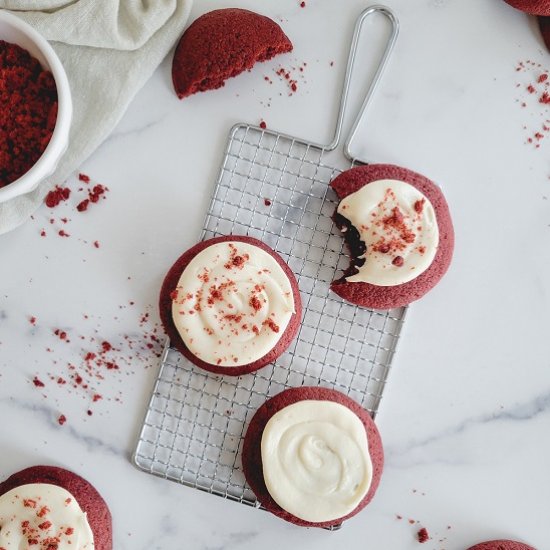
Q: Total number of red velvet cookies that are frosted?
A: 4